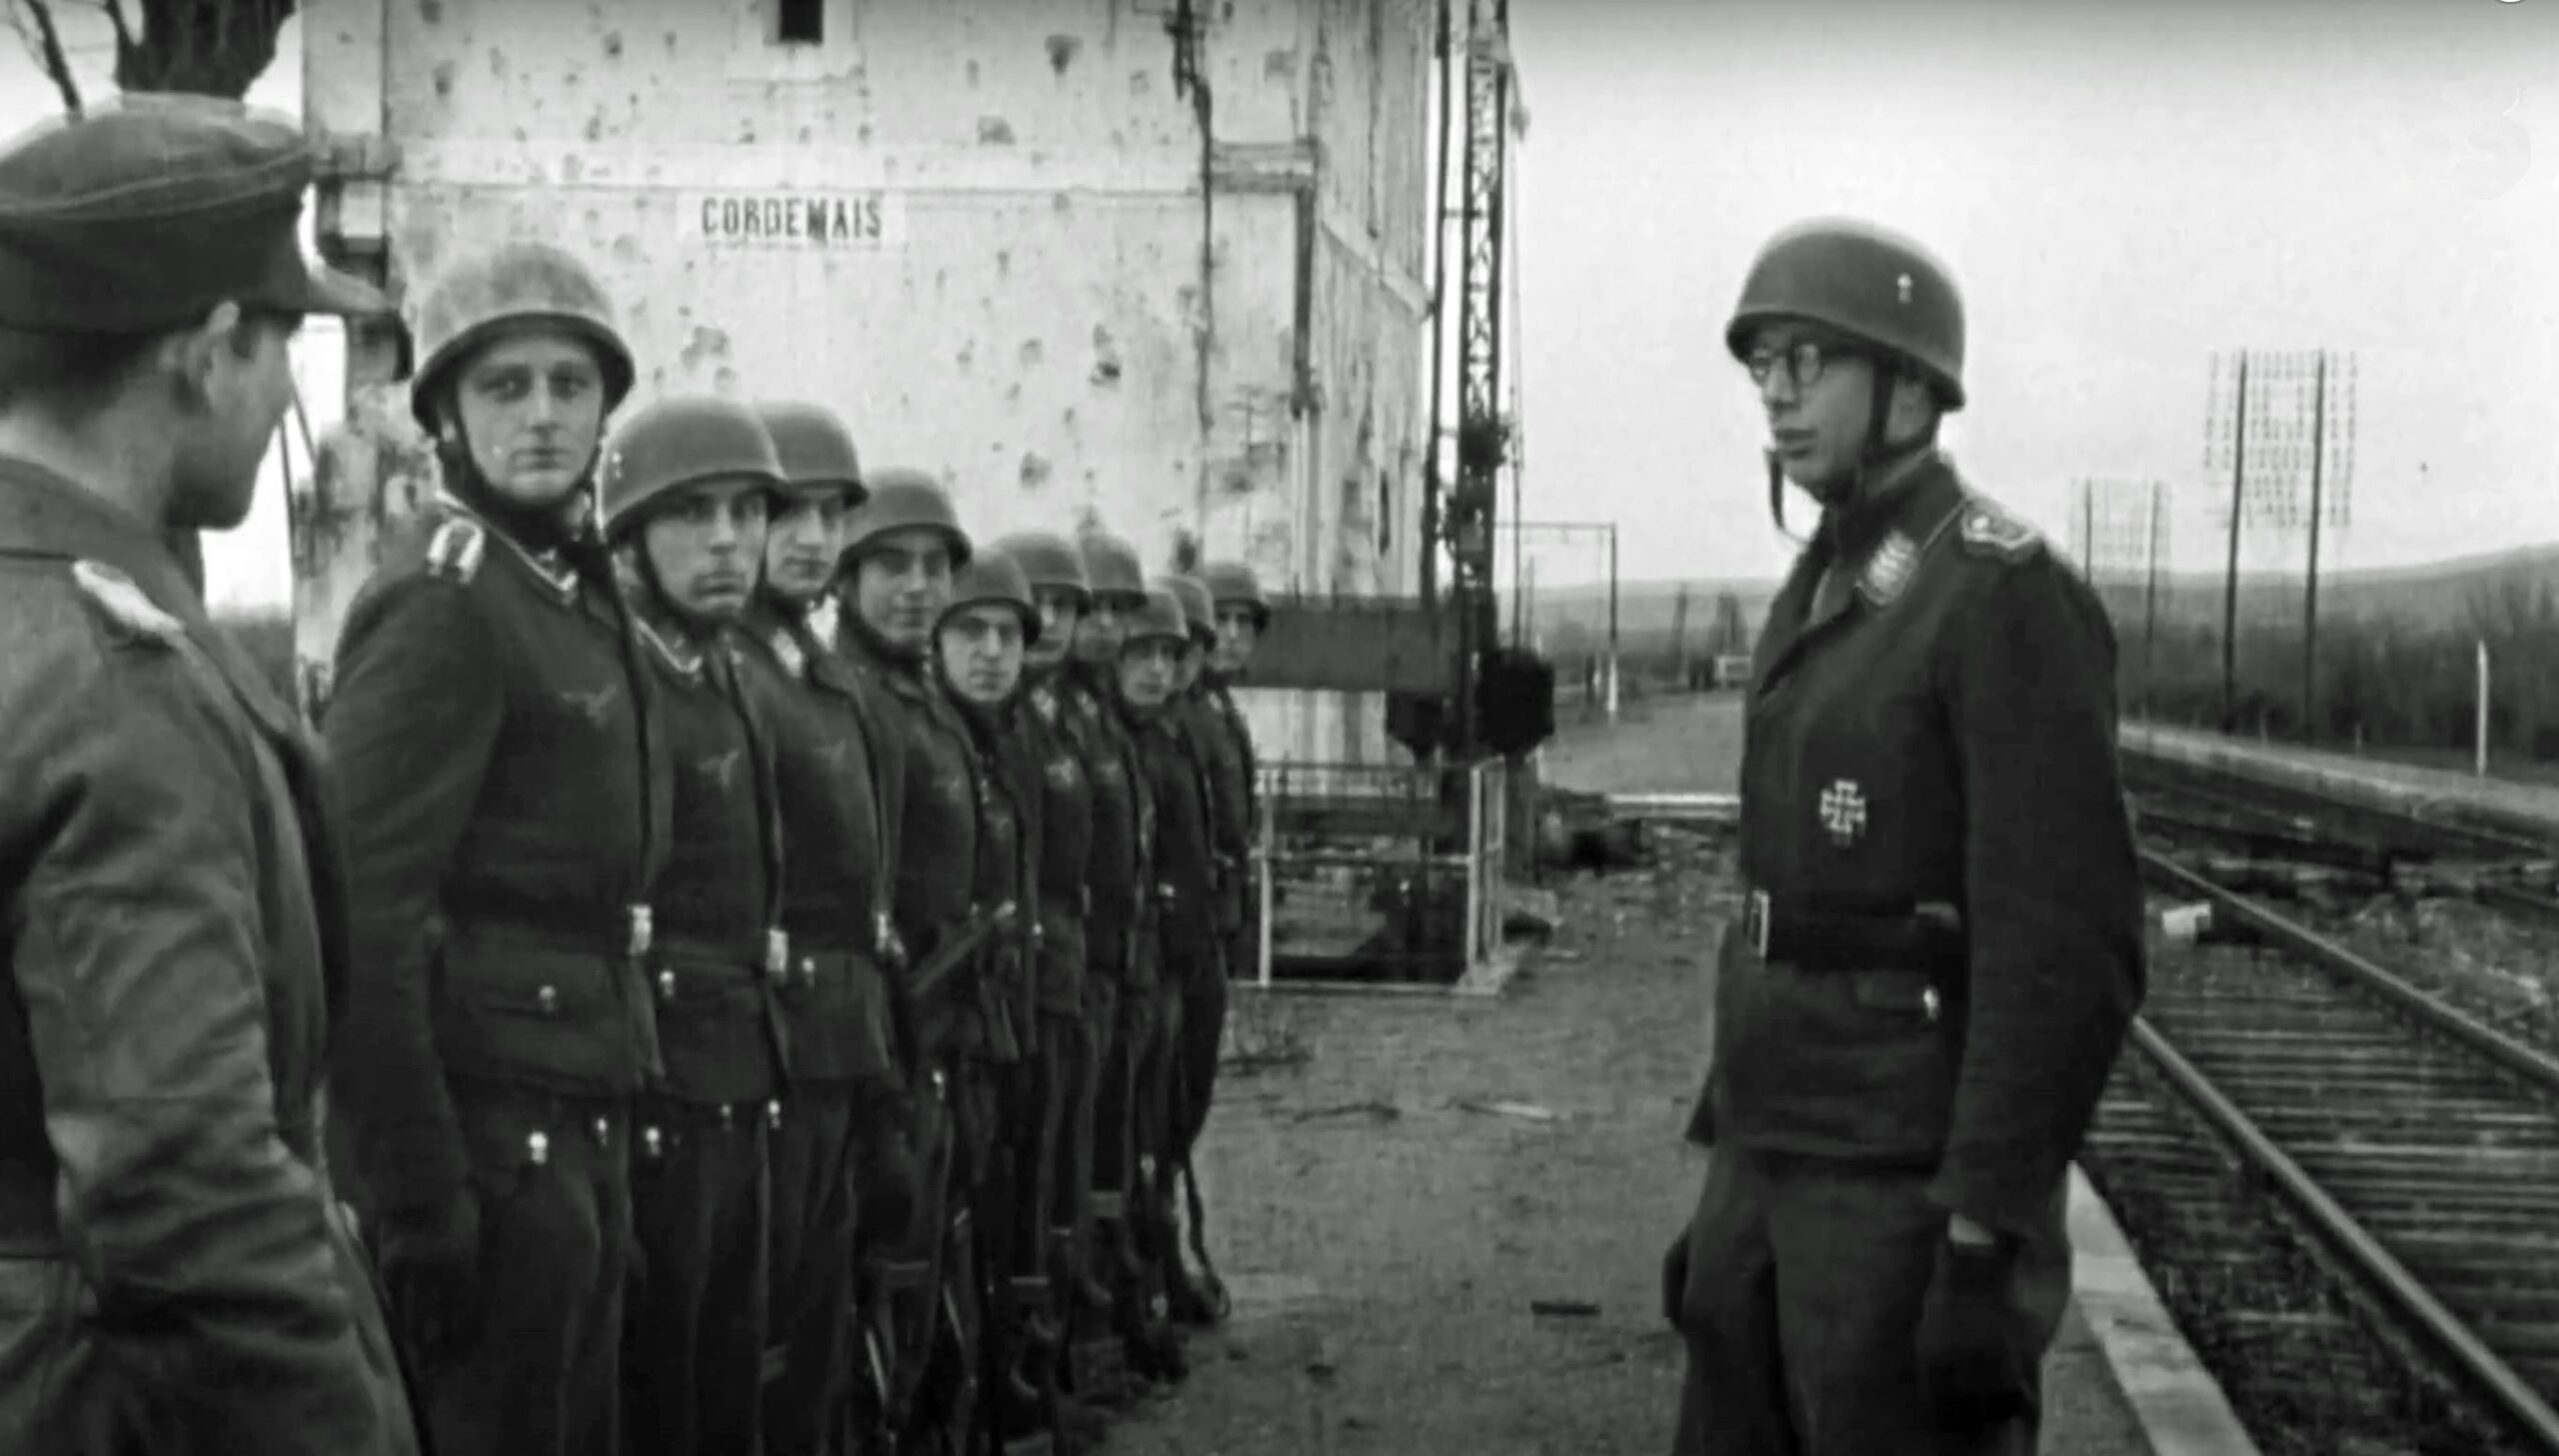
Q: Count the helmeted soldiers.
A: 11